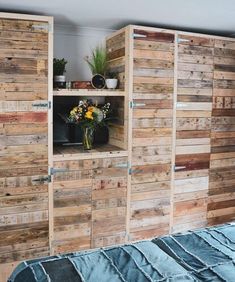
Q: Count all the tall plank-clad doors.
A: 4